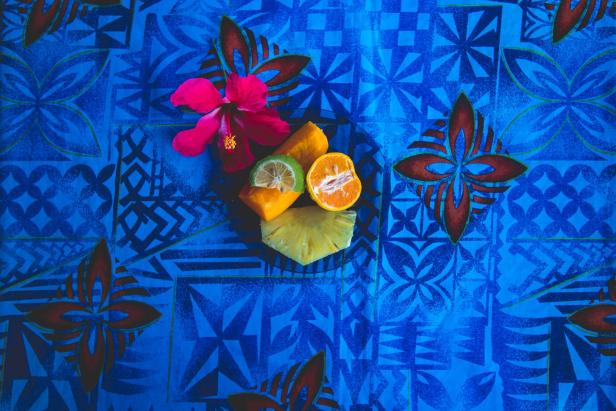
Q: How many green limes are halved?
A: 1